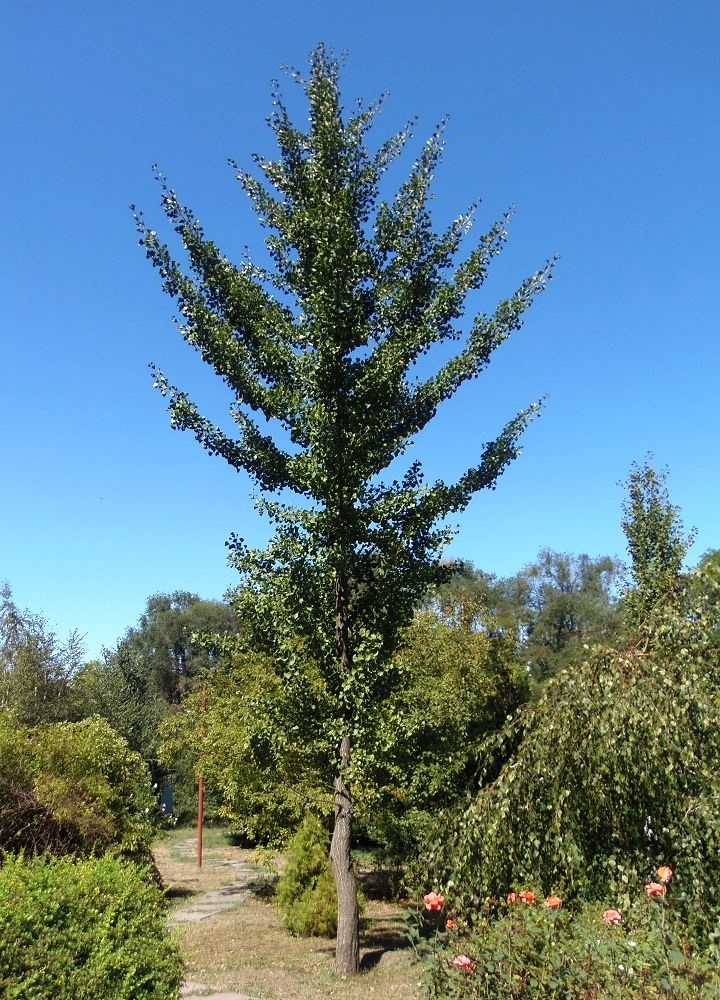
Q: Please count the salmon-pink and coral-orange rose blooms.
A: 9